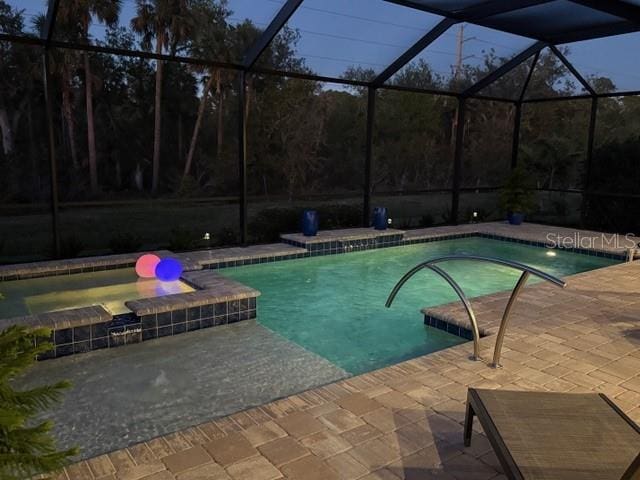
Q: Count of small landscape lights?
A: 3